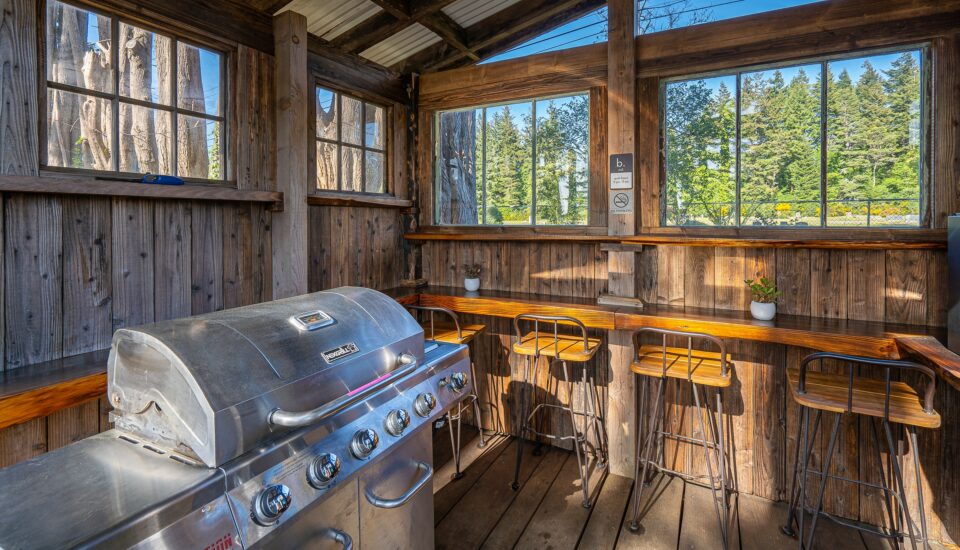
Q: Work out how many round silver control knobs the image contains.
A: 6